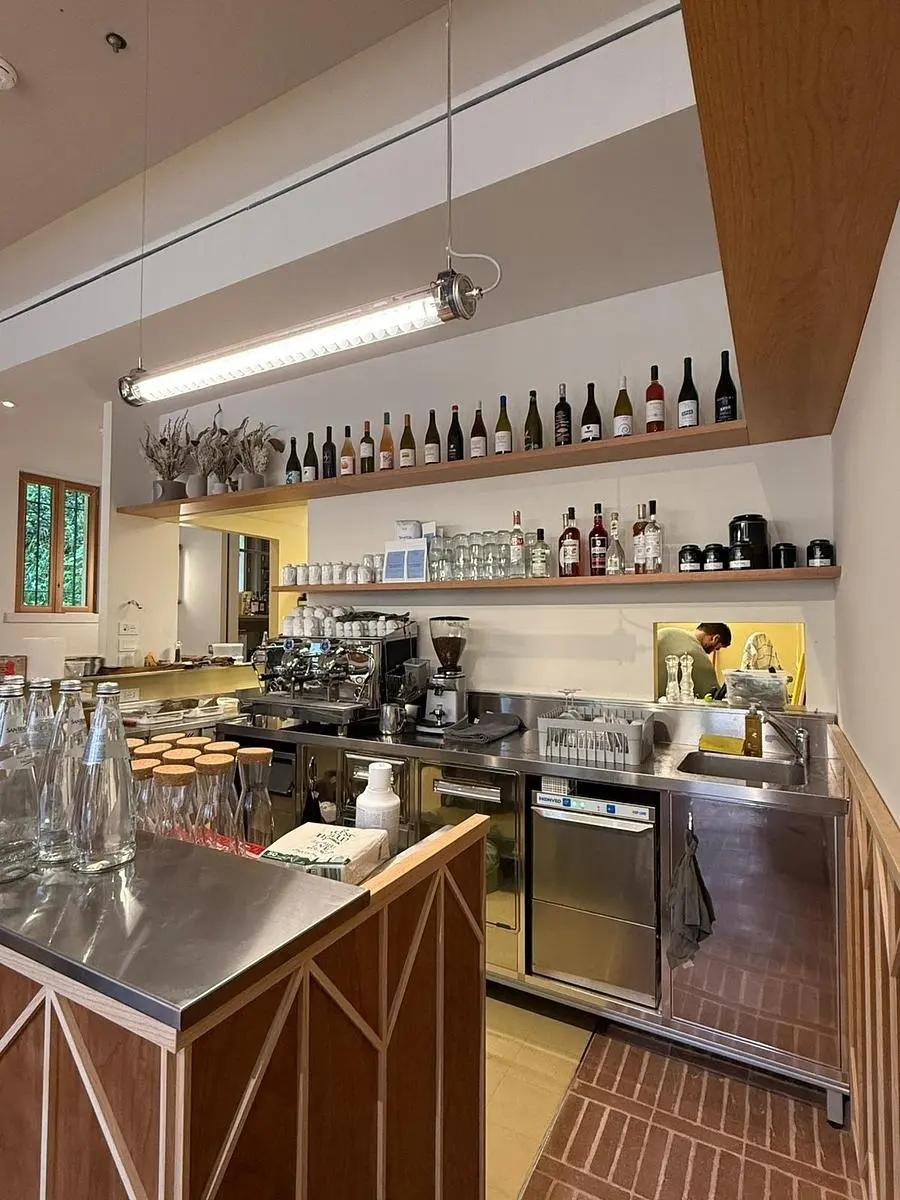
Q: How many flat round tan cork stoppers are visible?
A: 10